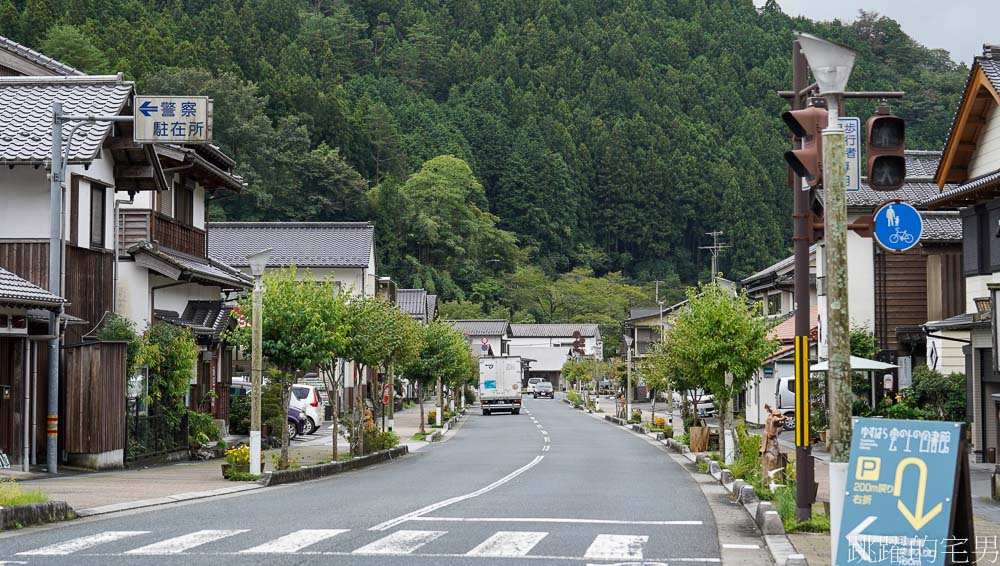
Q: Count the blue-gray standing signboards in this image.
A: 1